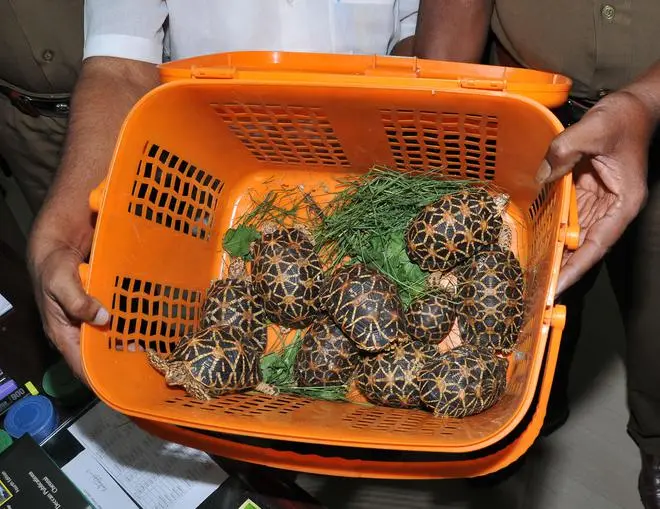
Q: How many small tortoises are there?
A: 10